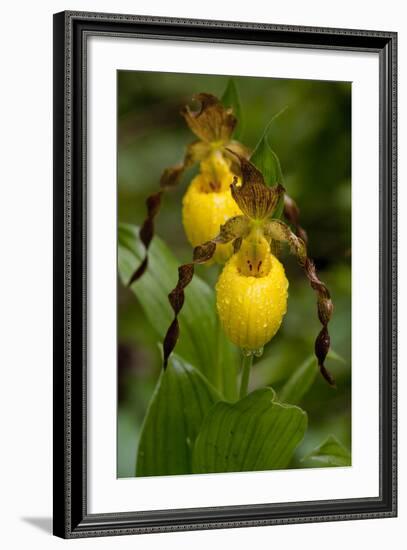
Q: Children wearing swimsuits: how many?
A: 0